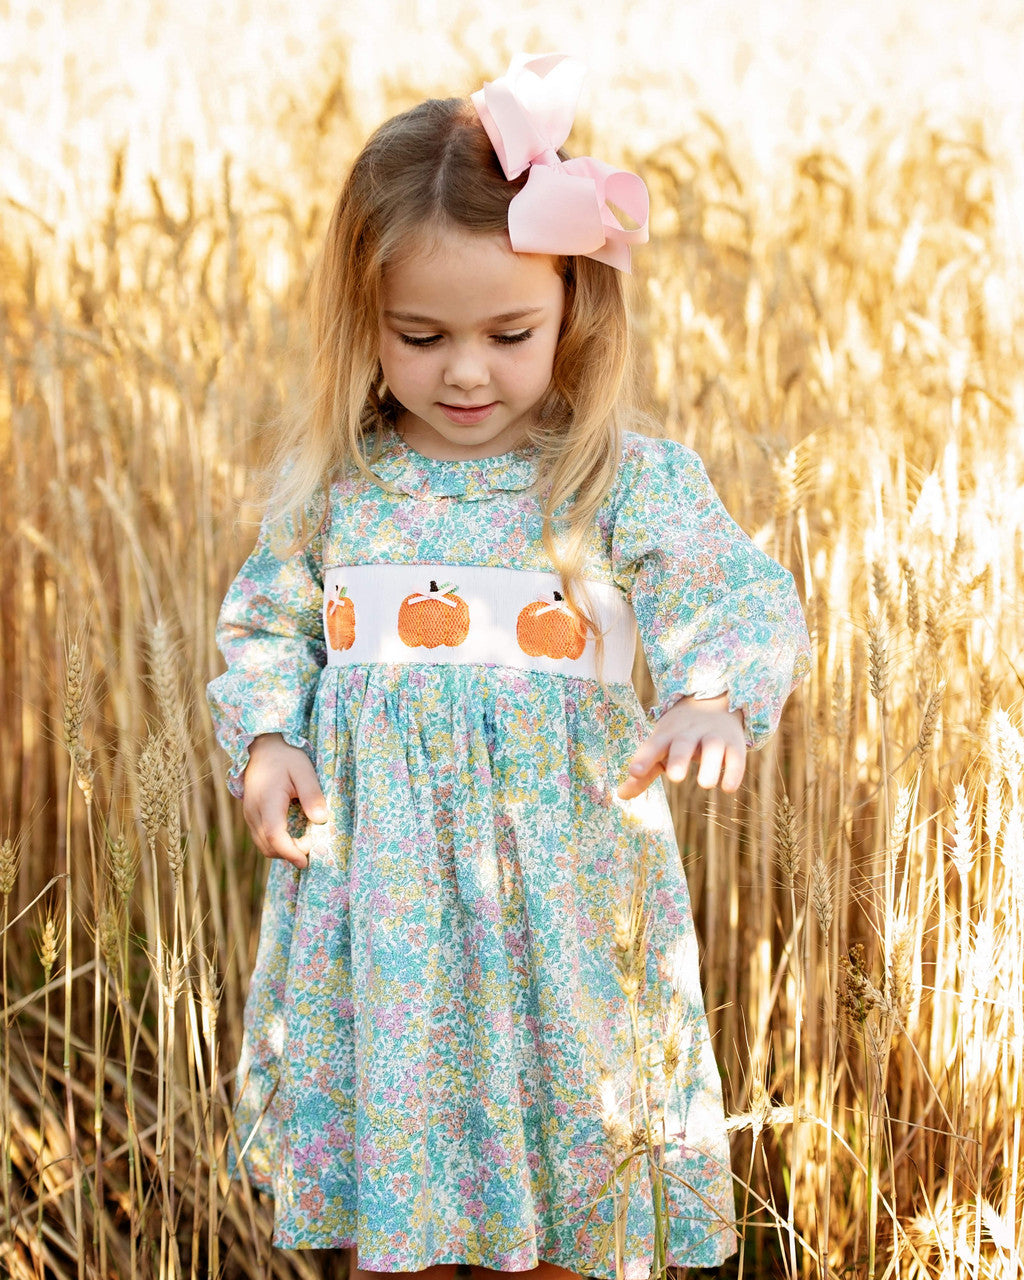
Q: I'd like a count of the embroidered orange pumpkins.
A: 3